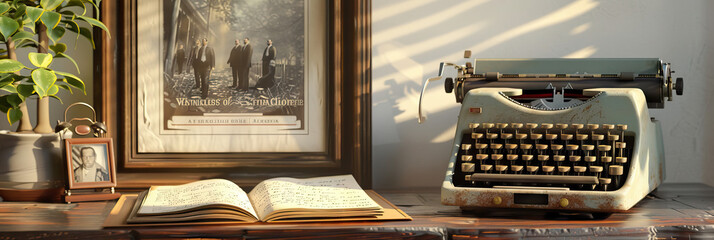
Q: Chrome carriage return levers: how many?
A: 1